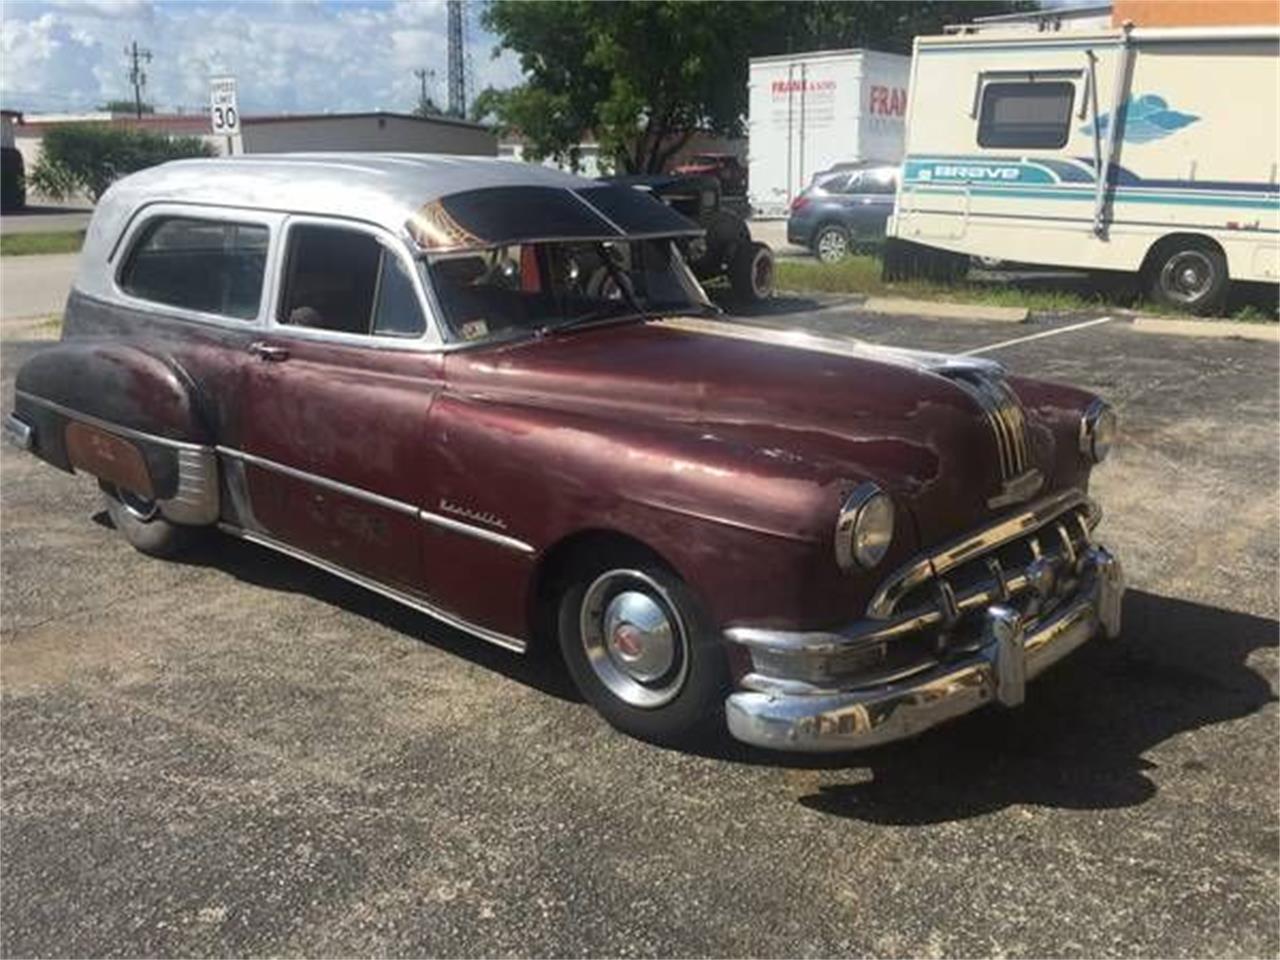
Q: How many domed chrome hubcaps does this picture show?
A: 1